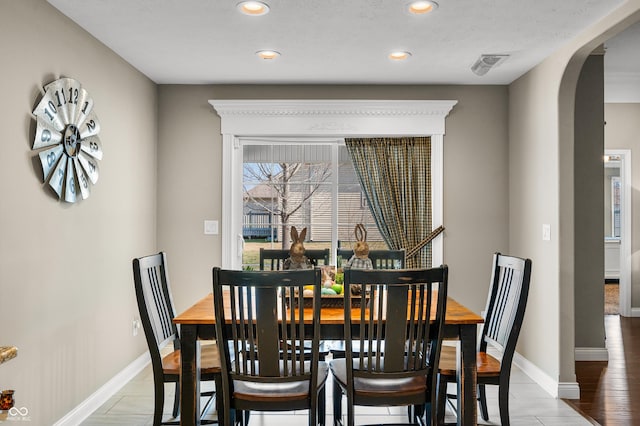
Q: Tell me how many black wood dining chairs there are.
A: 6